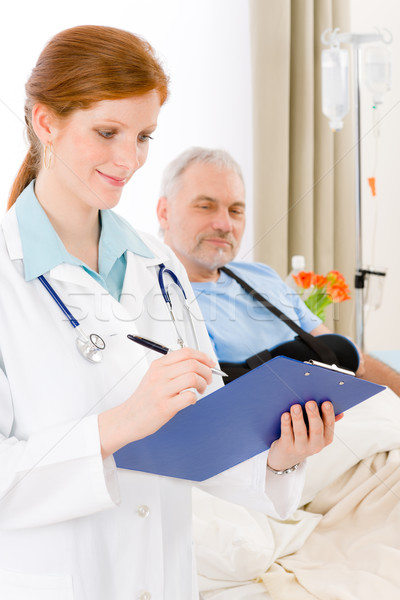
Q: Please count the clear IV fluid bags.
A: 2